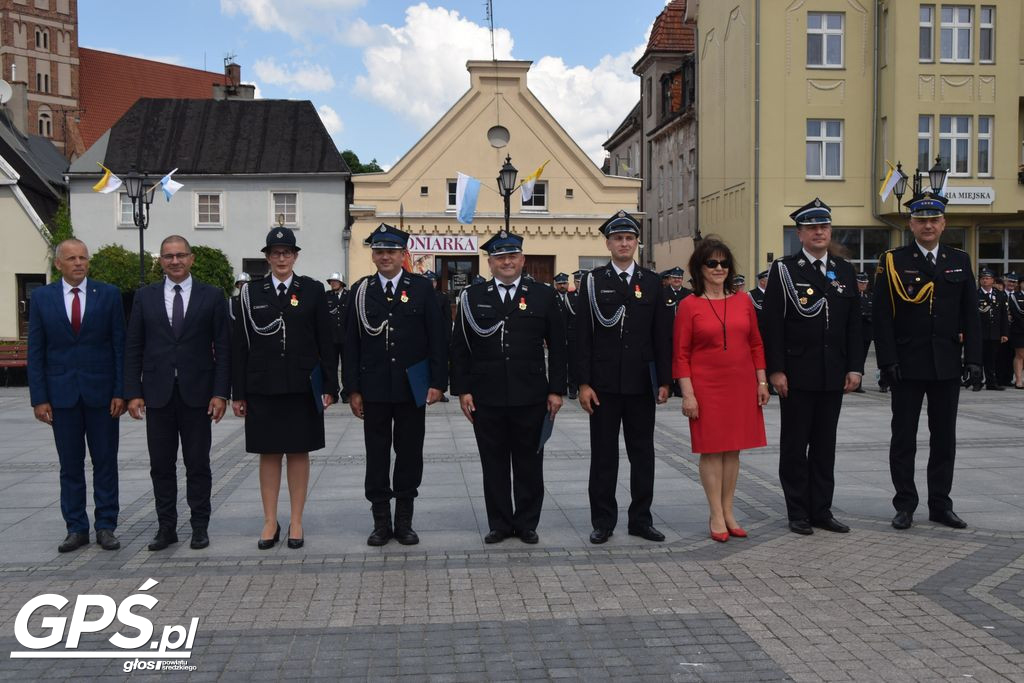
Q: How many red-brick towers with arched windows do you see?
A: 1